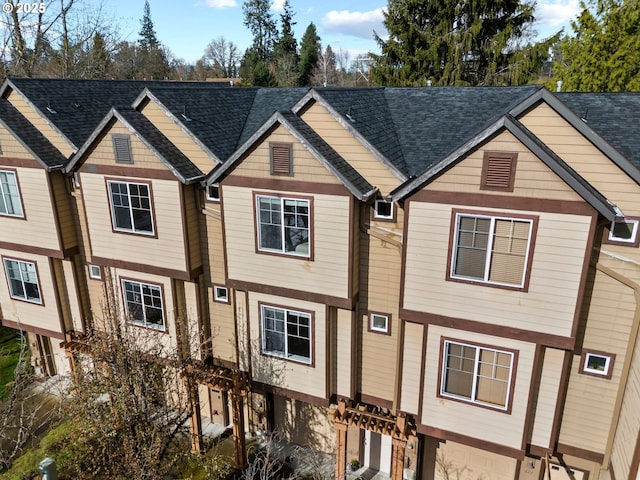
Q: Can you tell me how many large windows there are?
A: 8